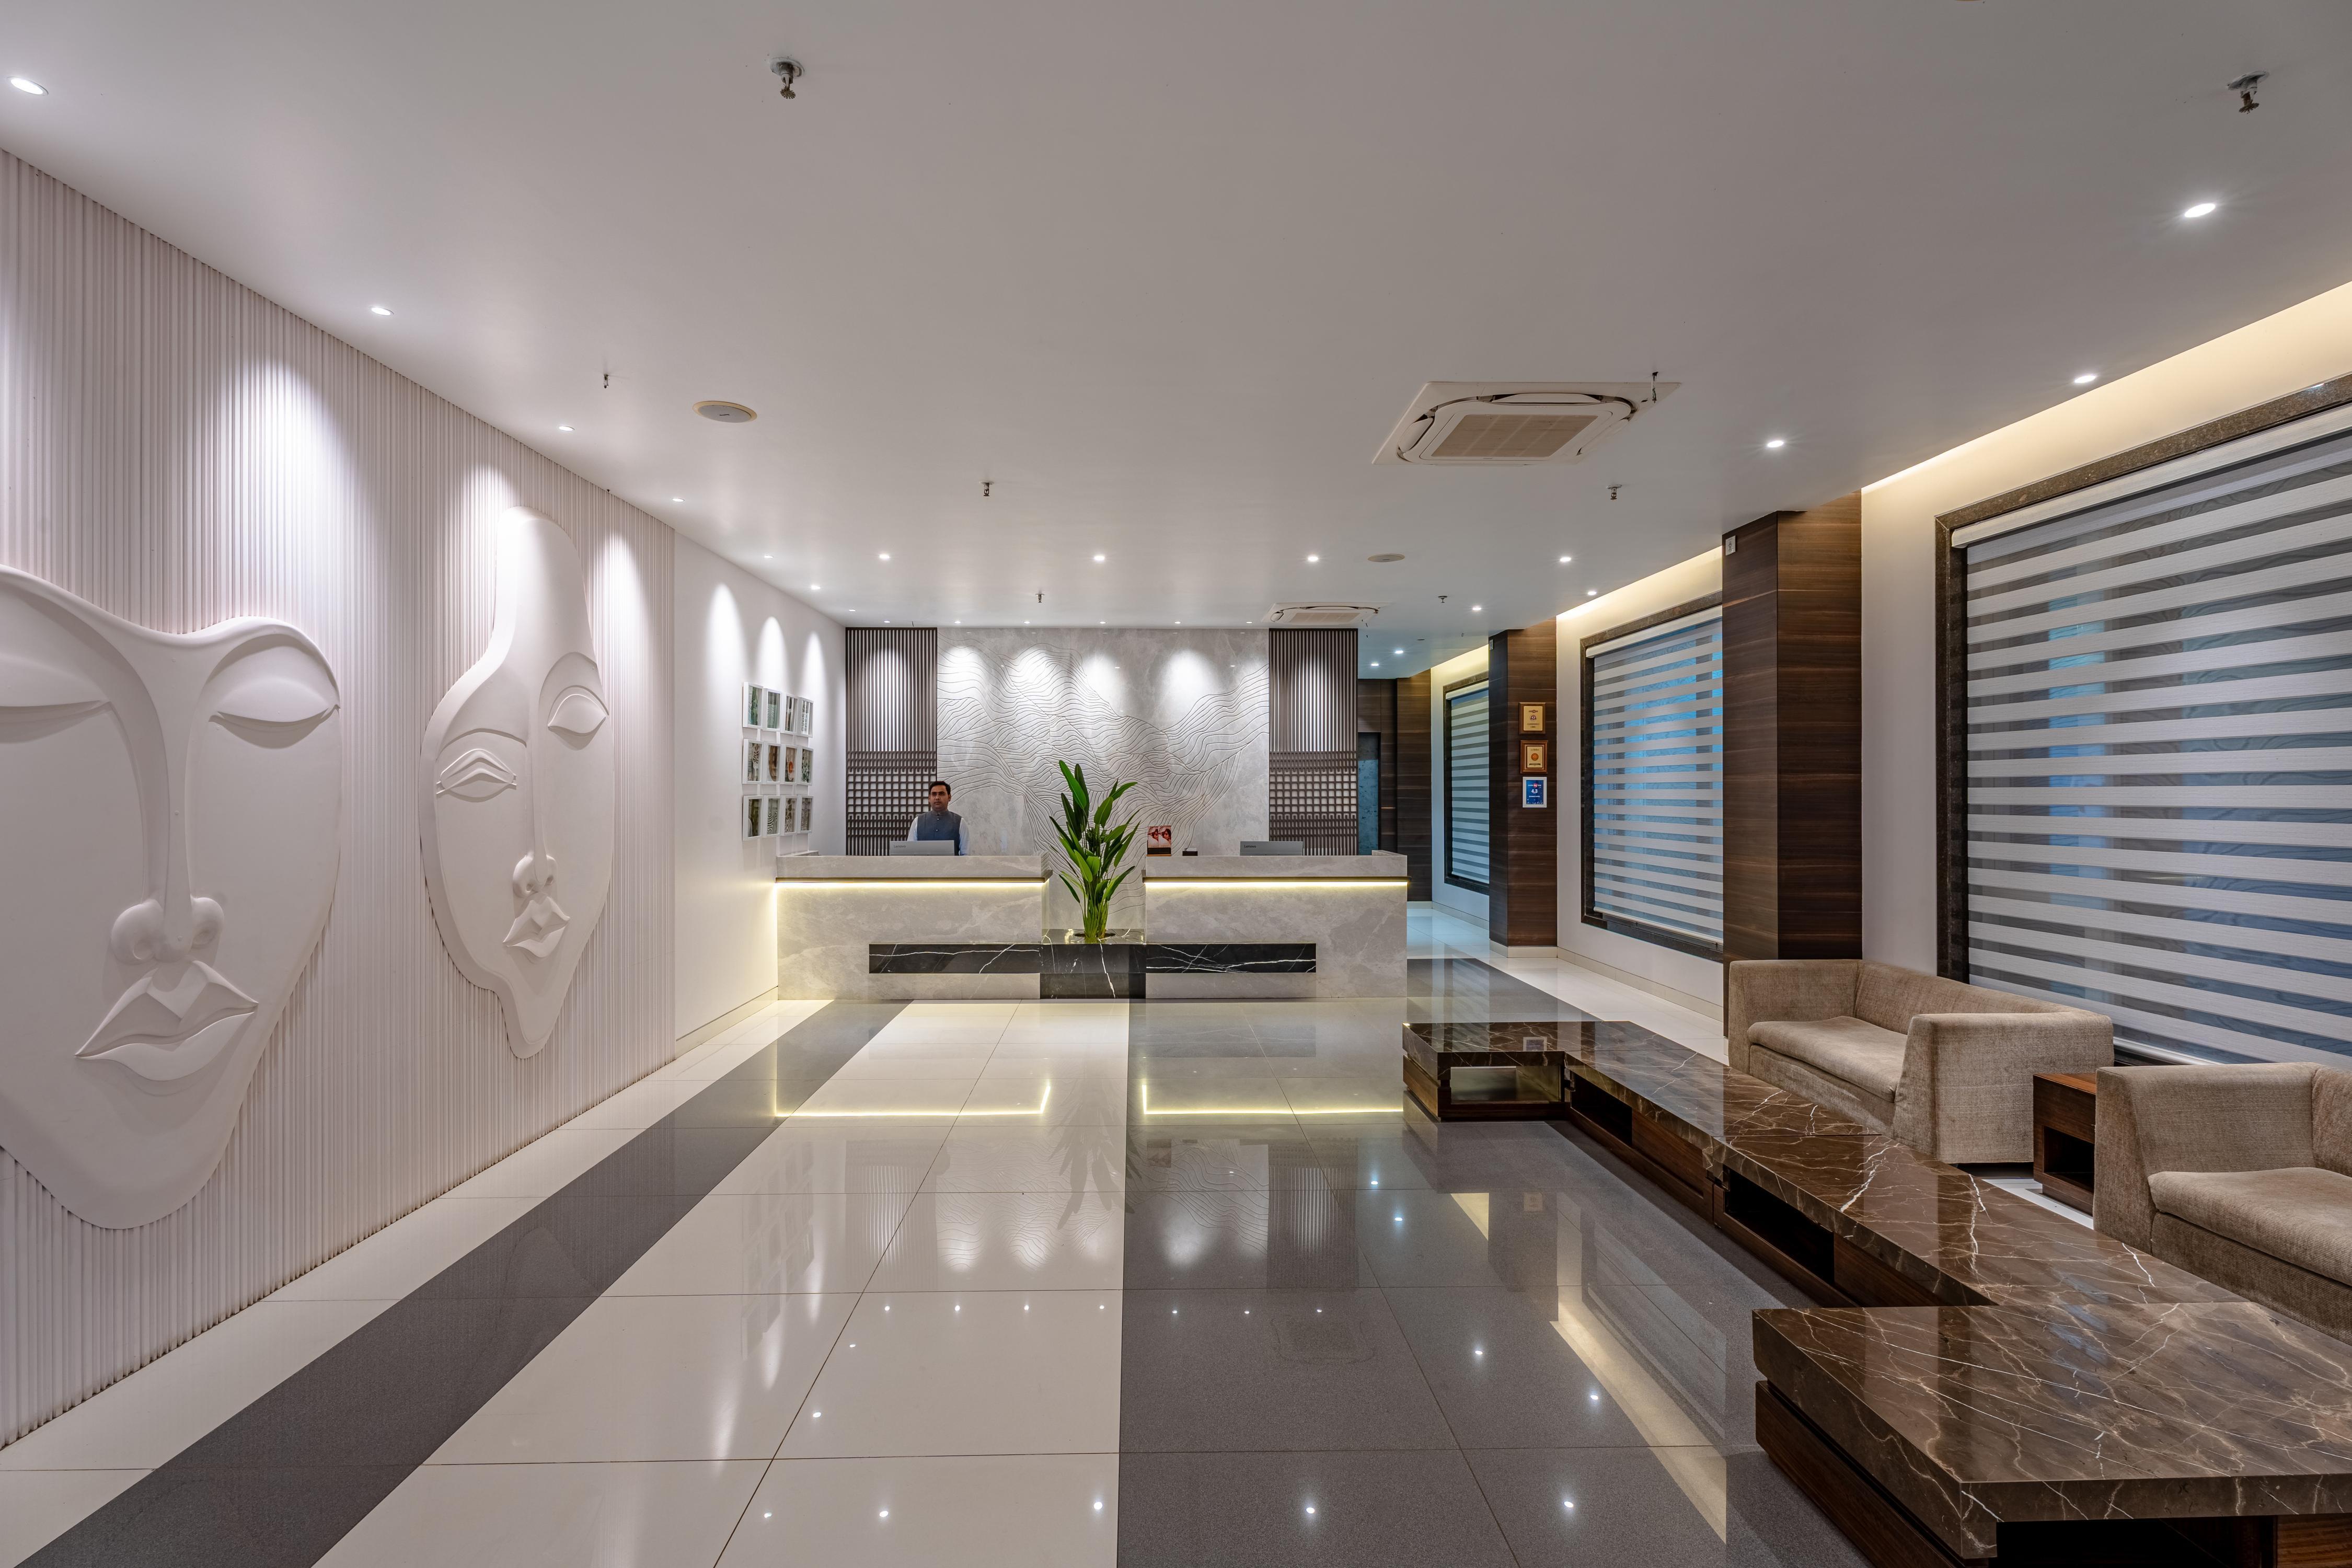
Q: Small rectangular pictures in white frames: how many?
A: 12